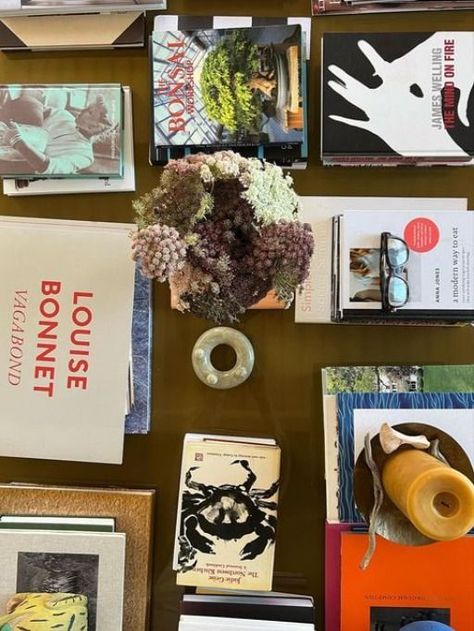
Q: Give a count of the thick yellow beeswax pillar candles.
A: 1